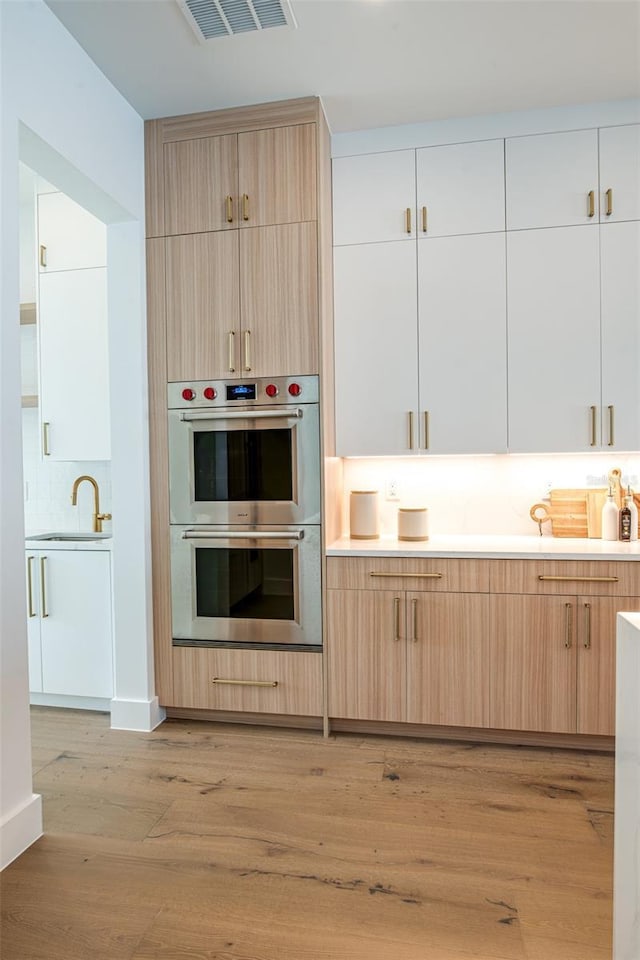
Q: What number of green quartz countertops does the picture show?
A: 0